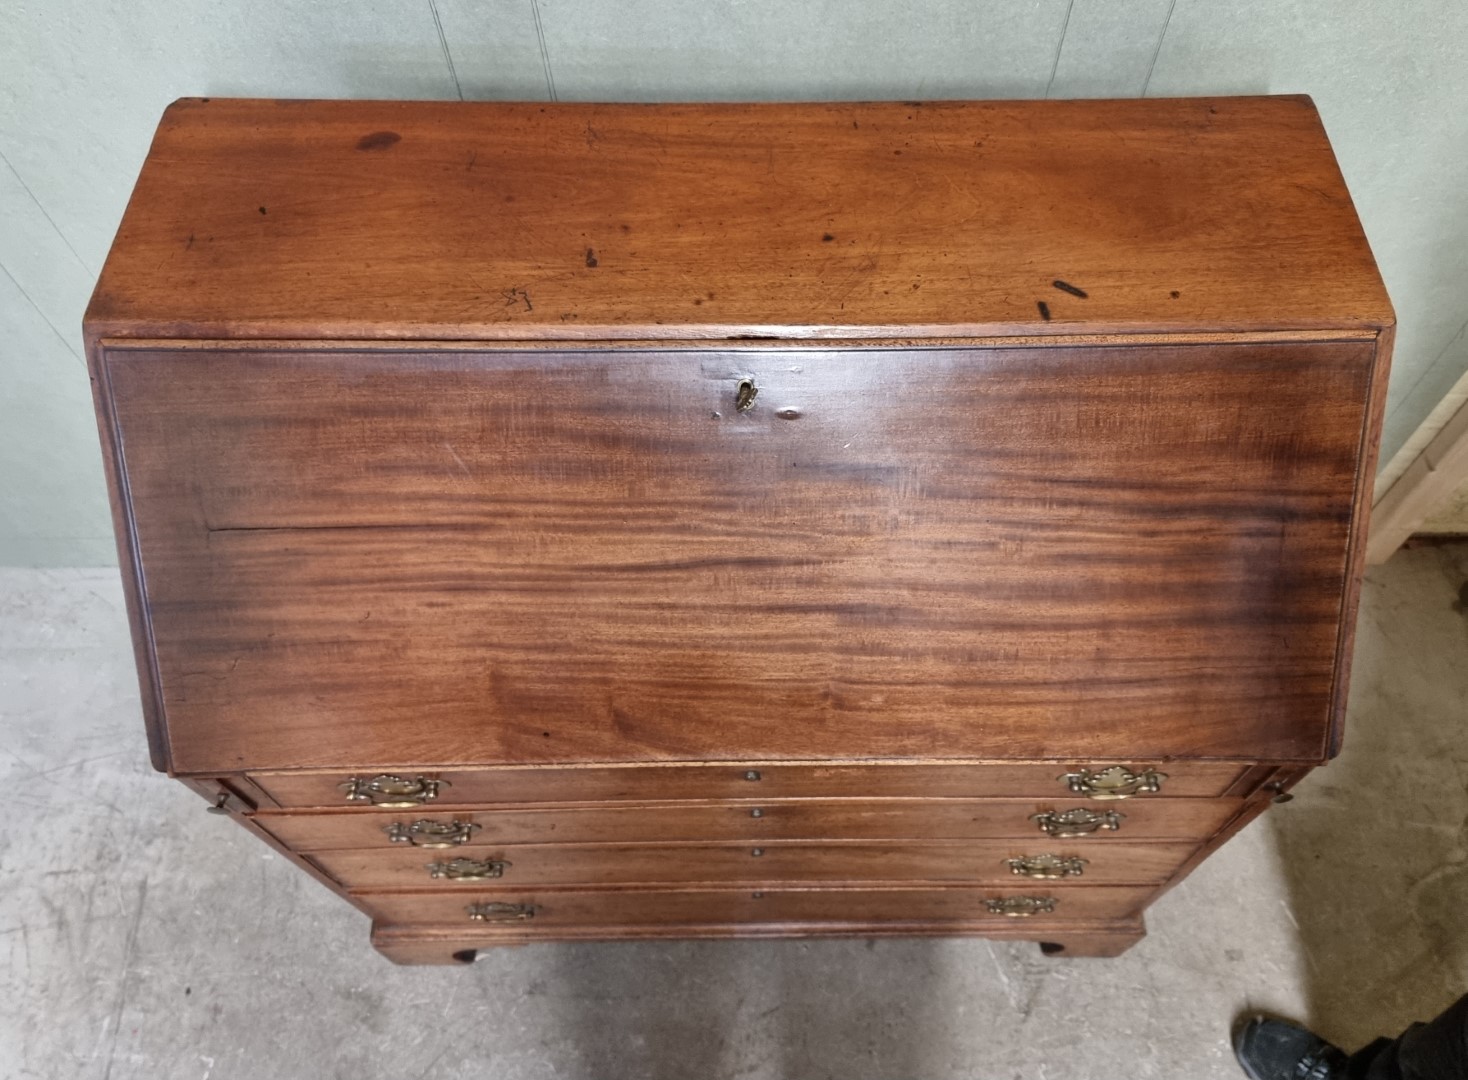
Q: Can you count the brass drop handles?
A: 8